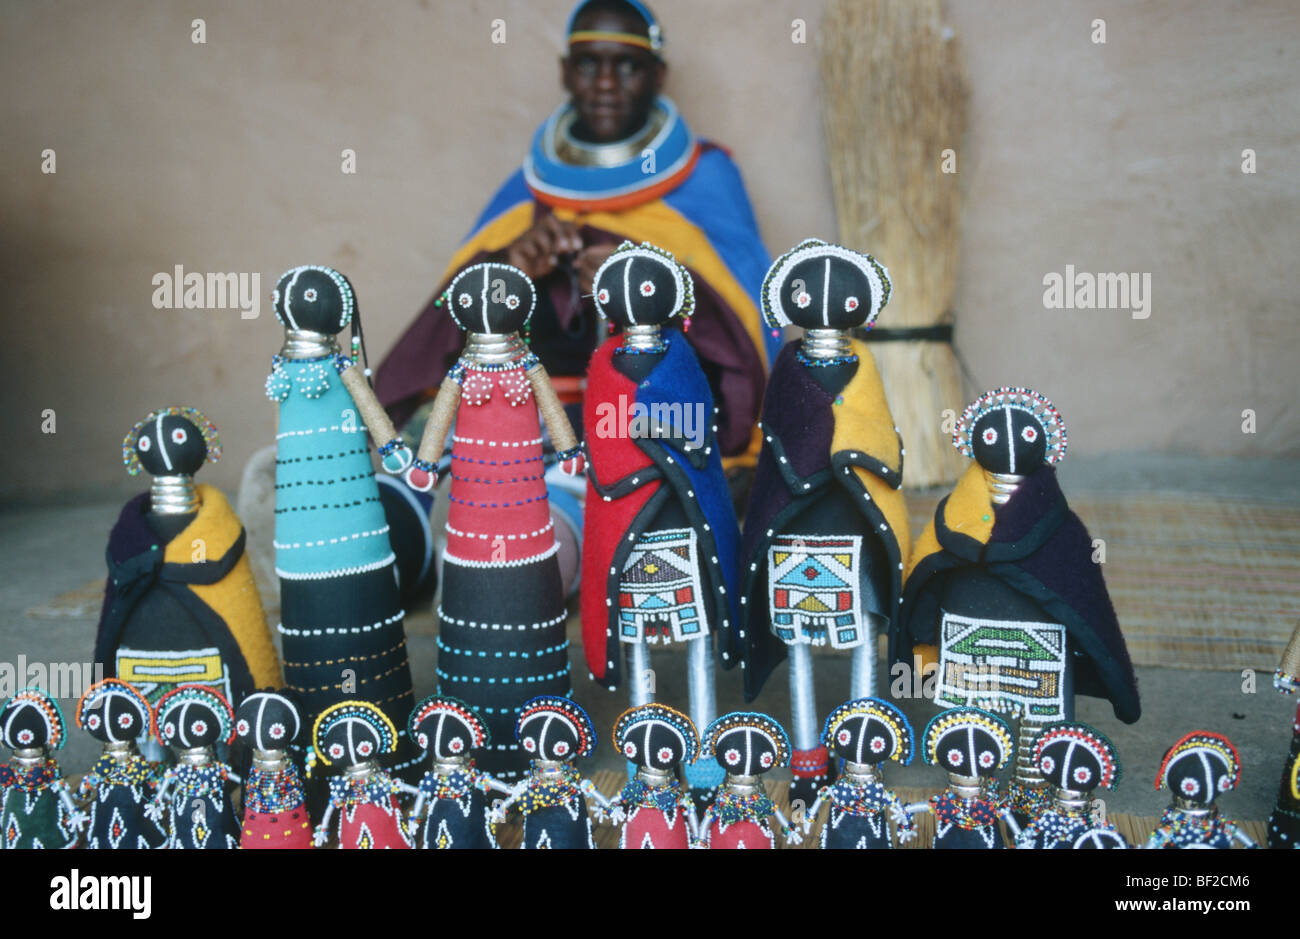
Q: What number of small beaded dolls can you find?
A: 13